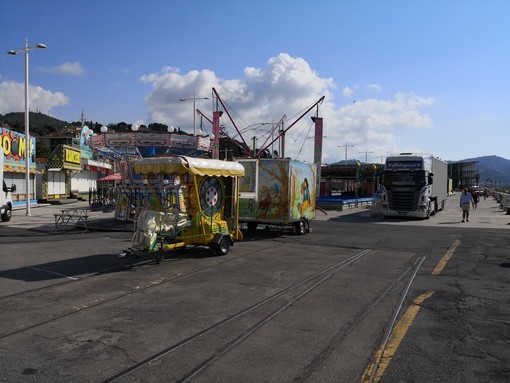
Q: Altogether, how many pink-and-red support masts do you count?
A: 2